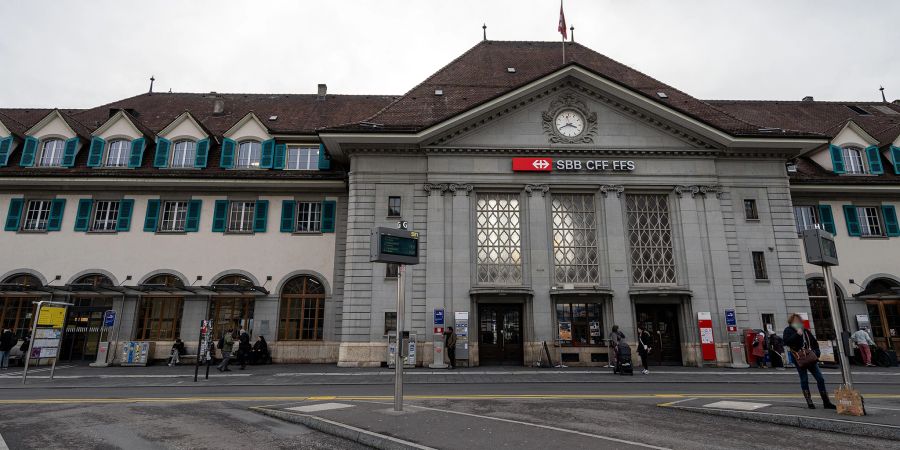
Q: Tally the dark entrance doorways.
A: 2